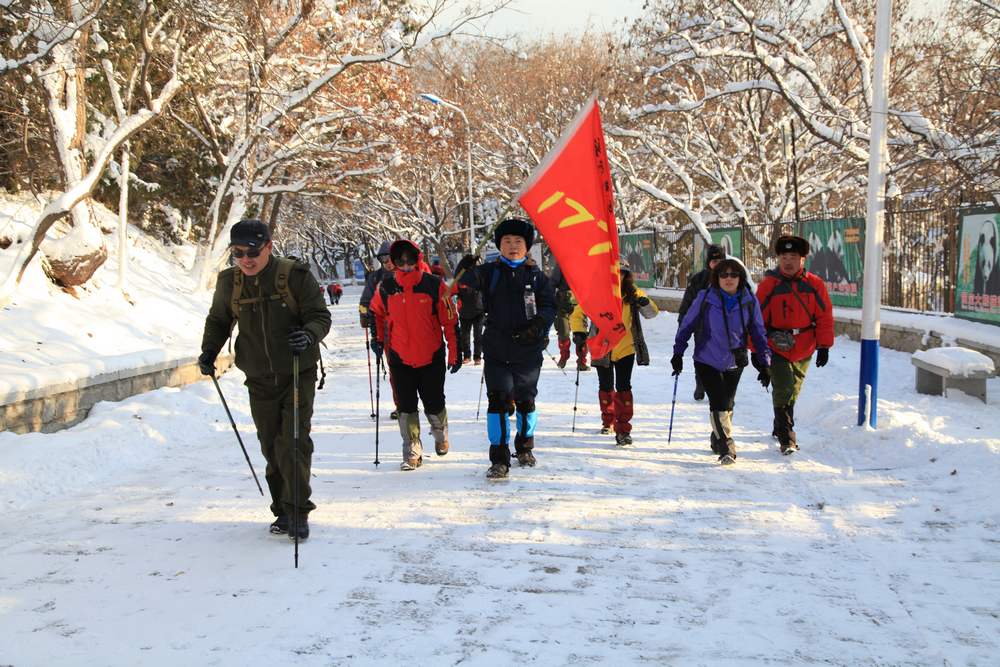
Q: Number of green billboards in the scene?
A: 4